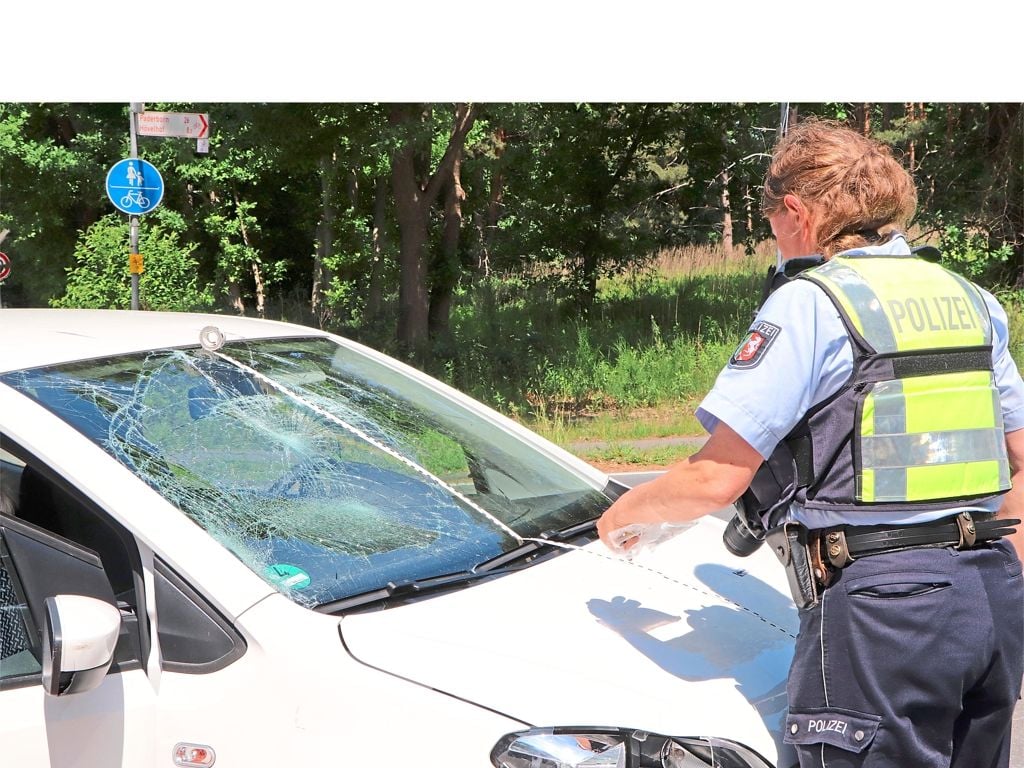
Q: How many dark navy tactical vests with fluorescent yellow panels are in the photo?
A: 1